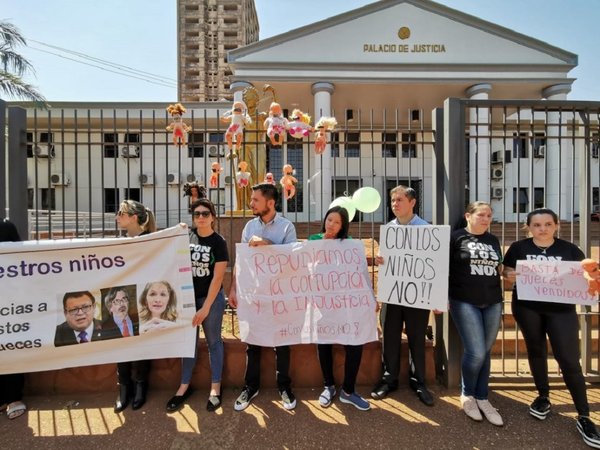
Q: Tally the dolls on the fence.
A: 10